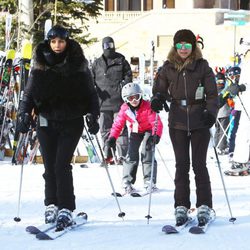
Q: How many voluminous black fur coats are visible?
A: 1